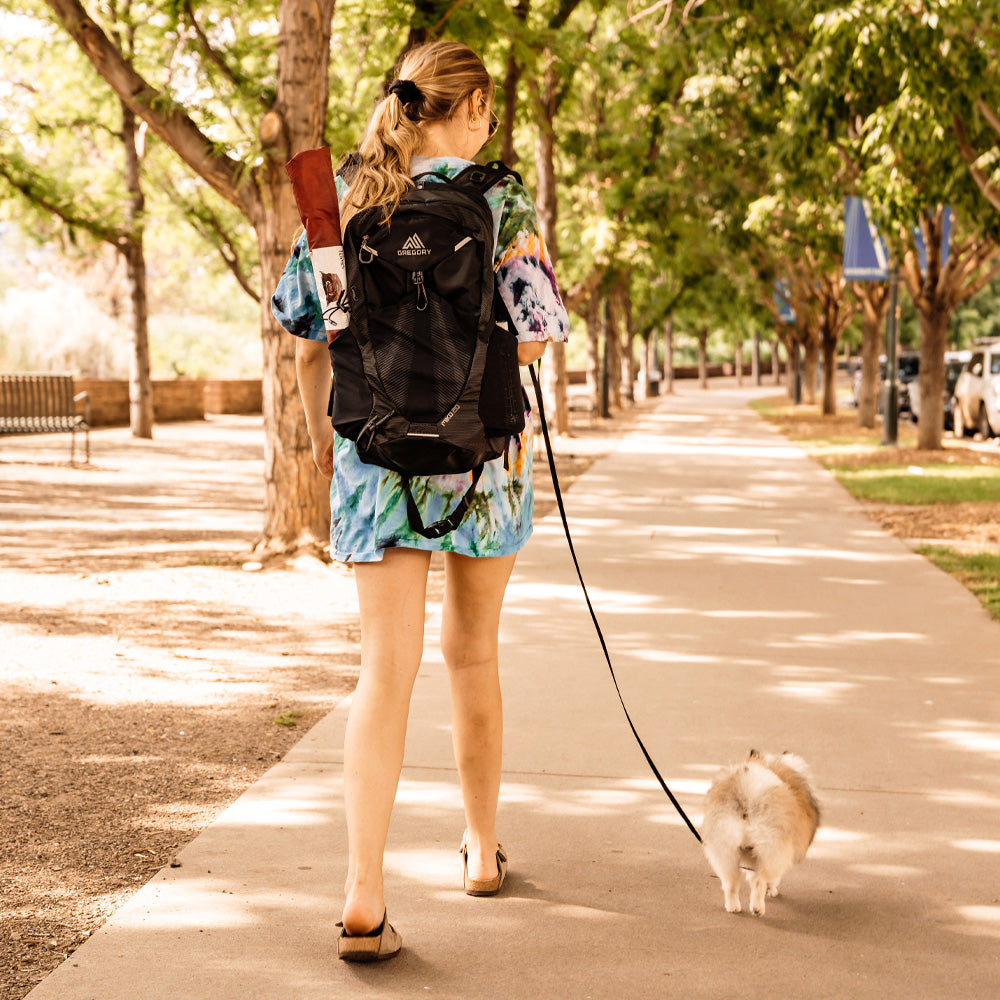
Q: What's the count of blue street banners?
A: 3